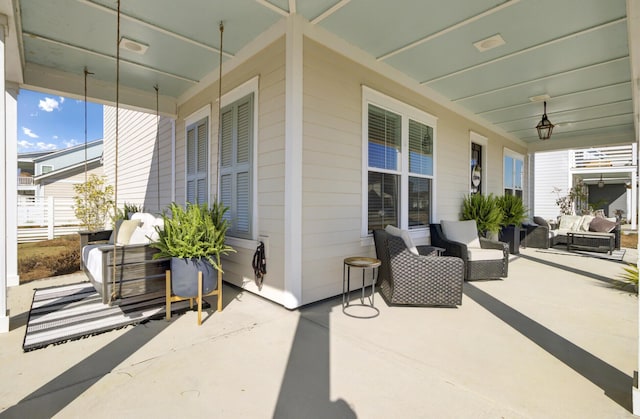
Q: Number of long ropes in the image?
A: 4